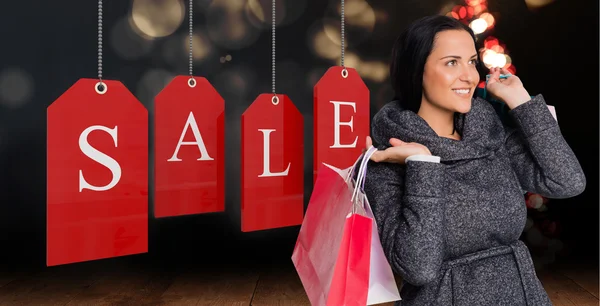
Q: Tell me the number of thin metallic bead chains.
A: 4